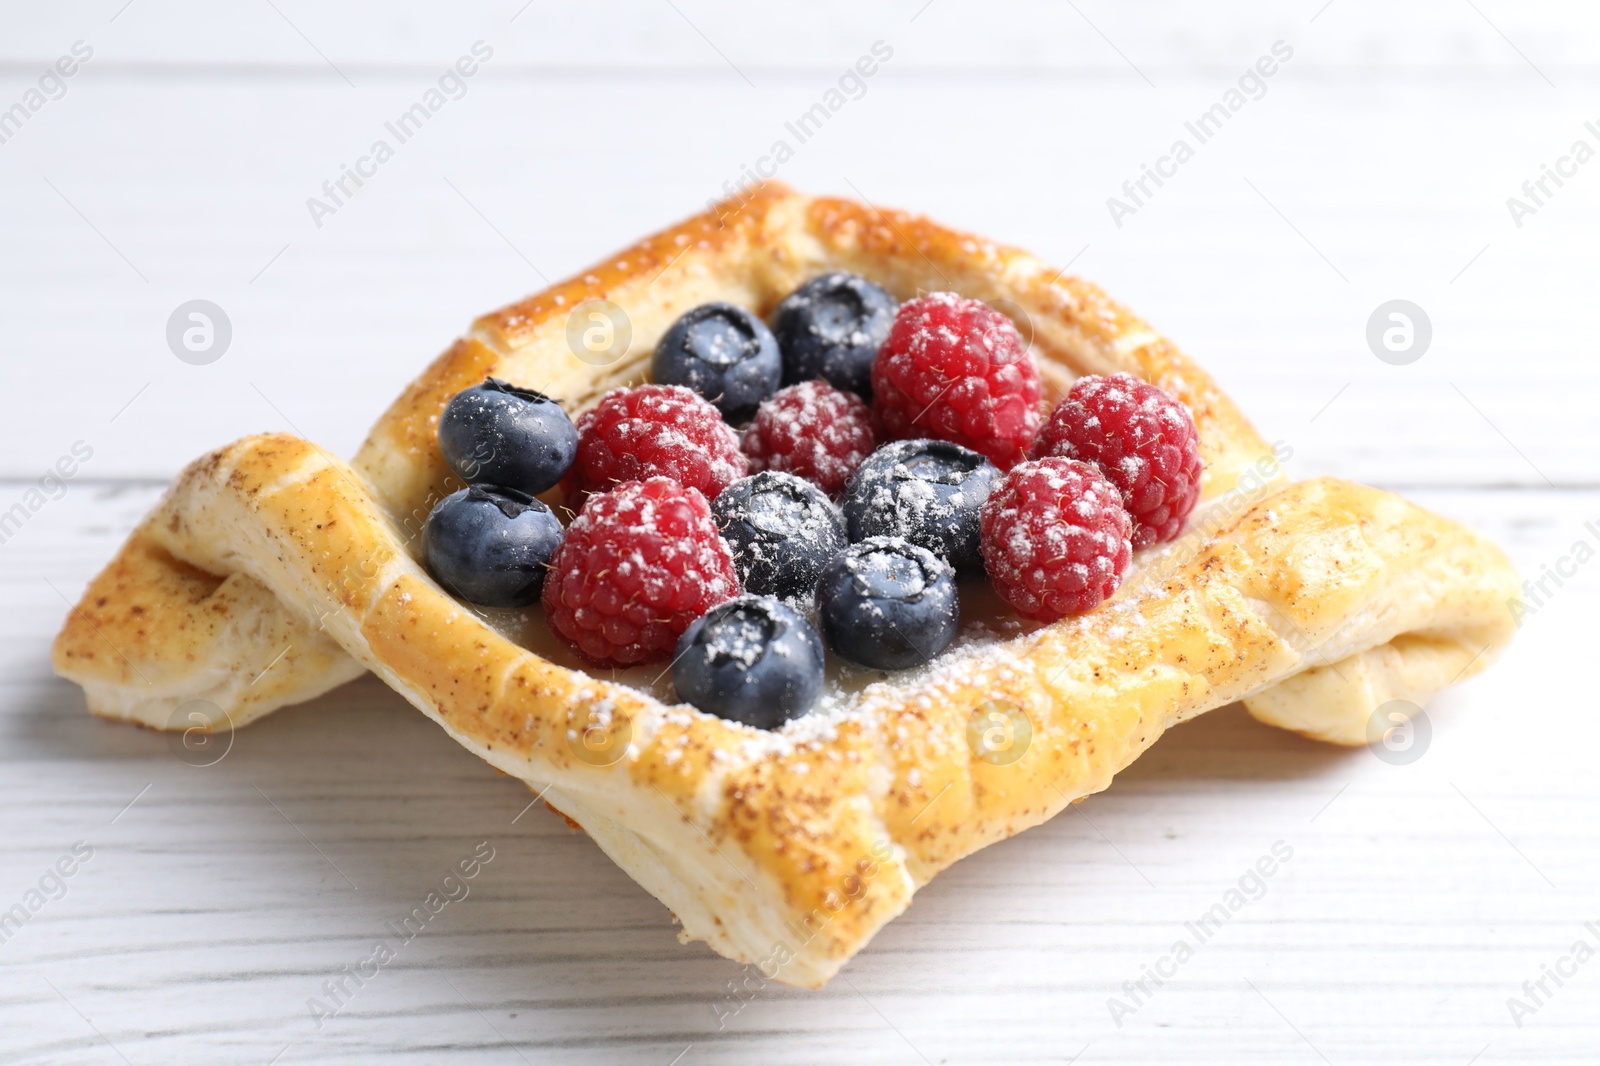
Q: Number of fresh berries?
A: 14